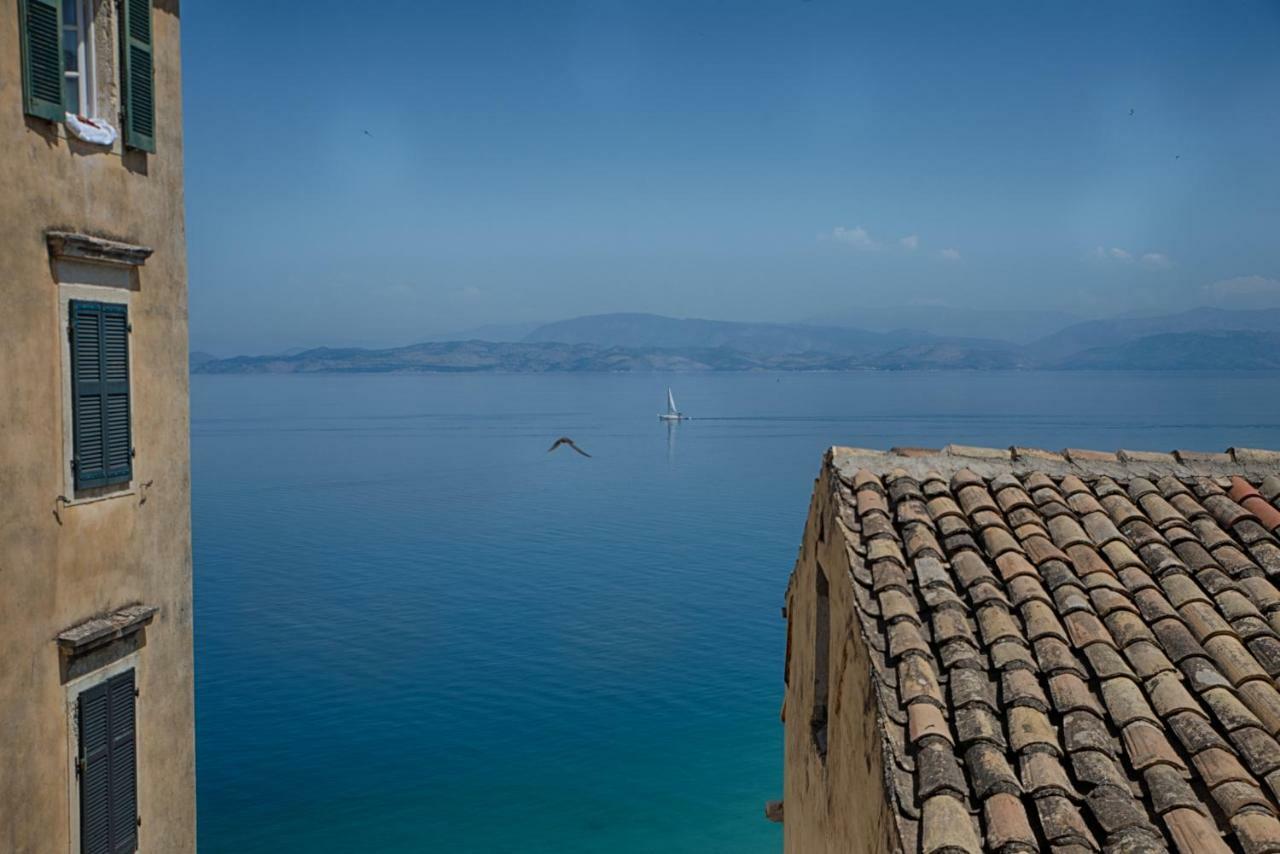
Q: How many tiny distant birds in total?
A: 3